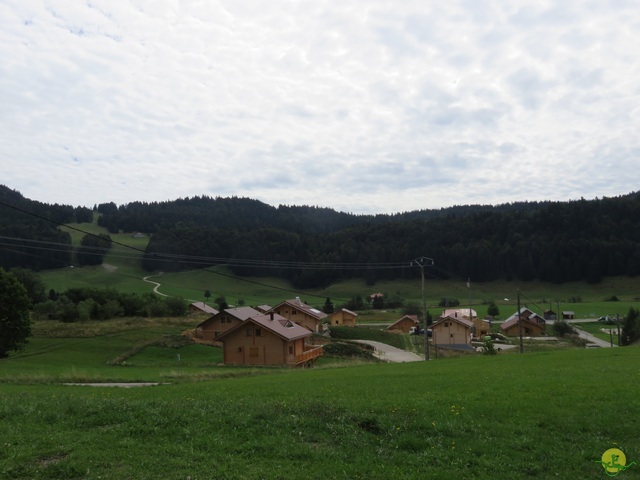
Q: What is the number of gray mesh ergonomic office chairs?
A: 0